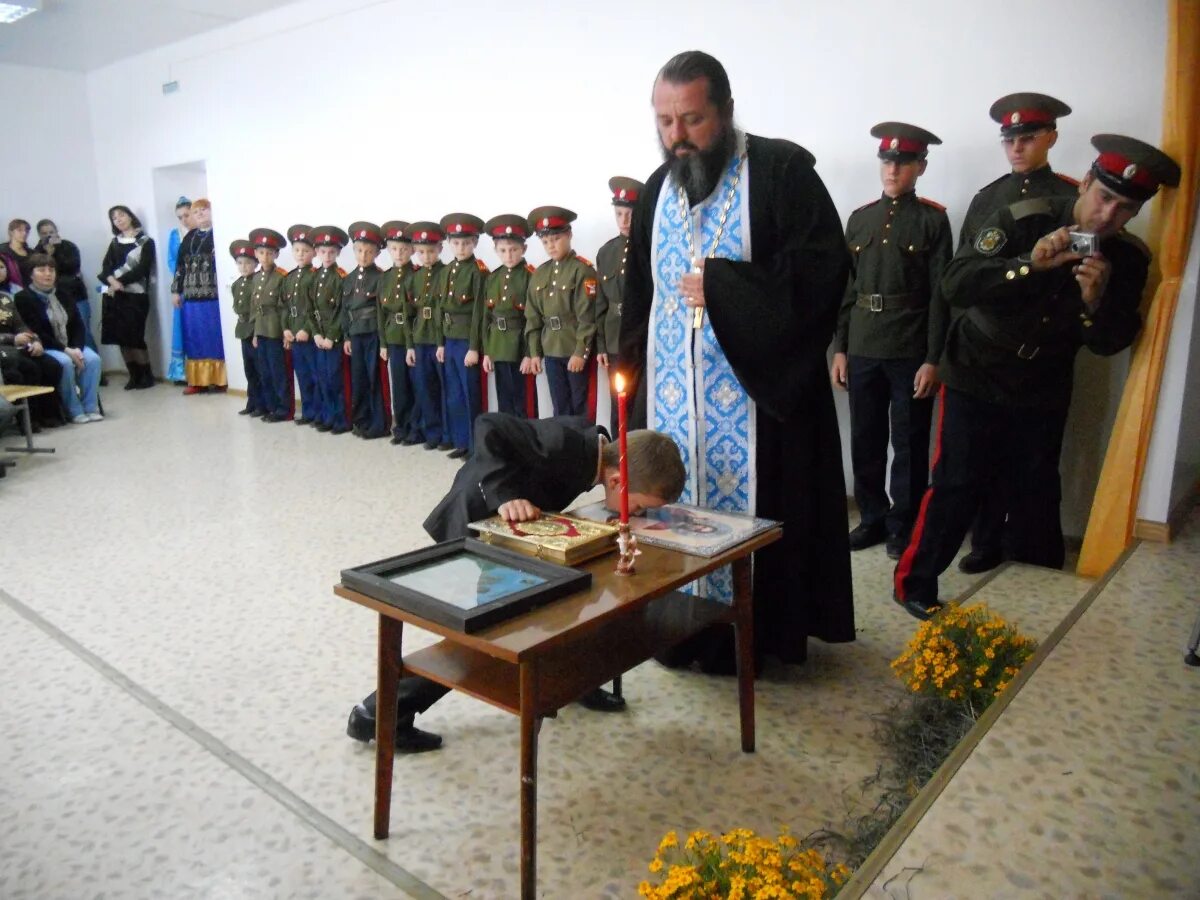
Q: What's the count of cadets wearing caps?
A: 14